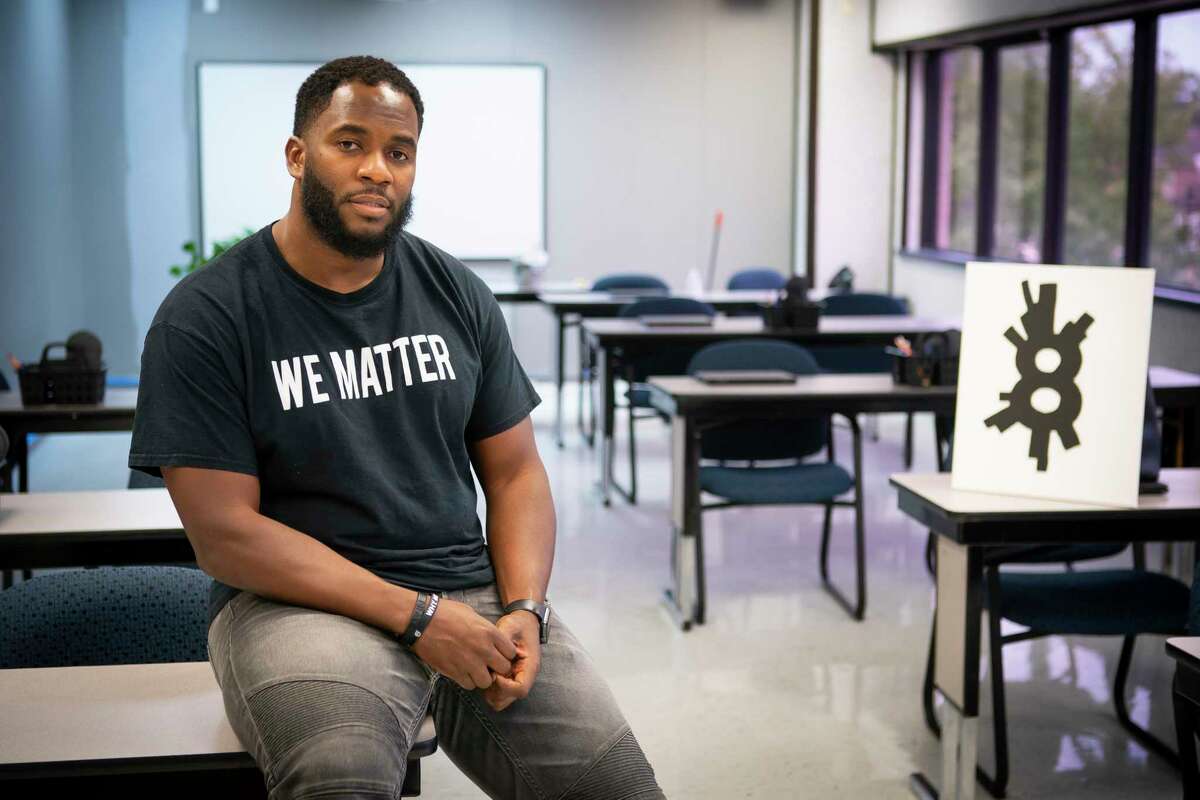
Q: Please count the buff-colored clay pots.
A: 0